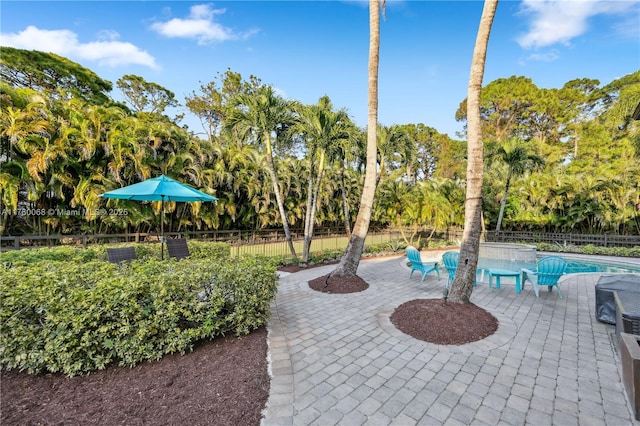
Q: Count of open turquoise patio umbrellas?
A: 1